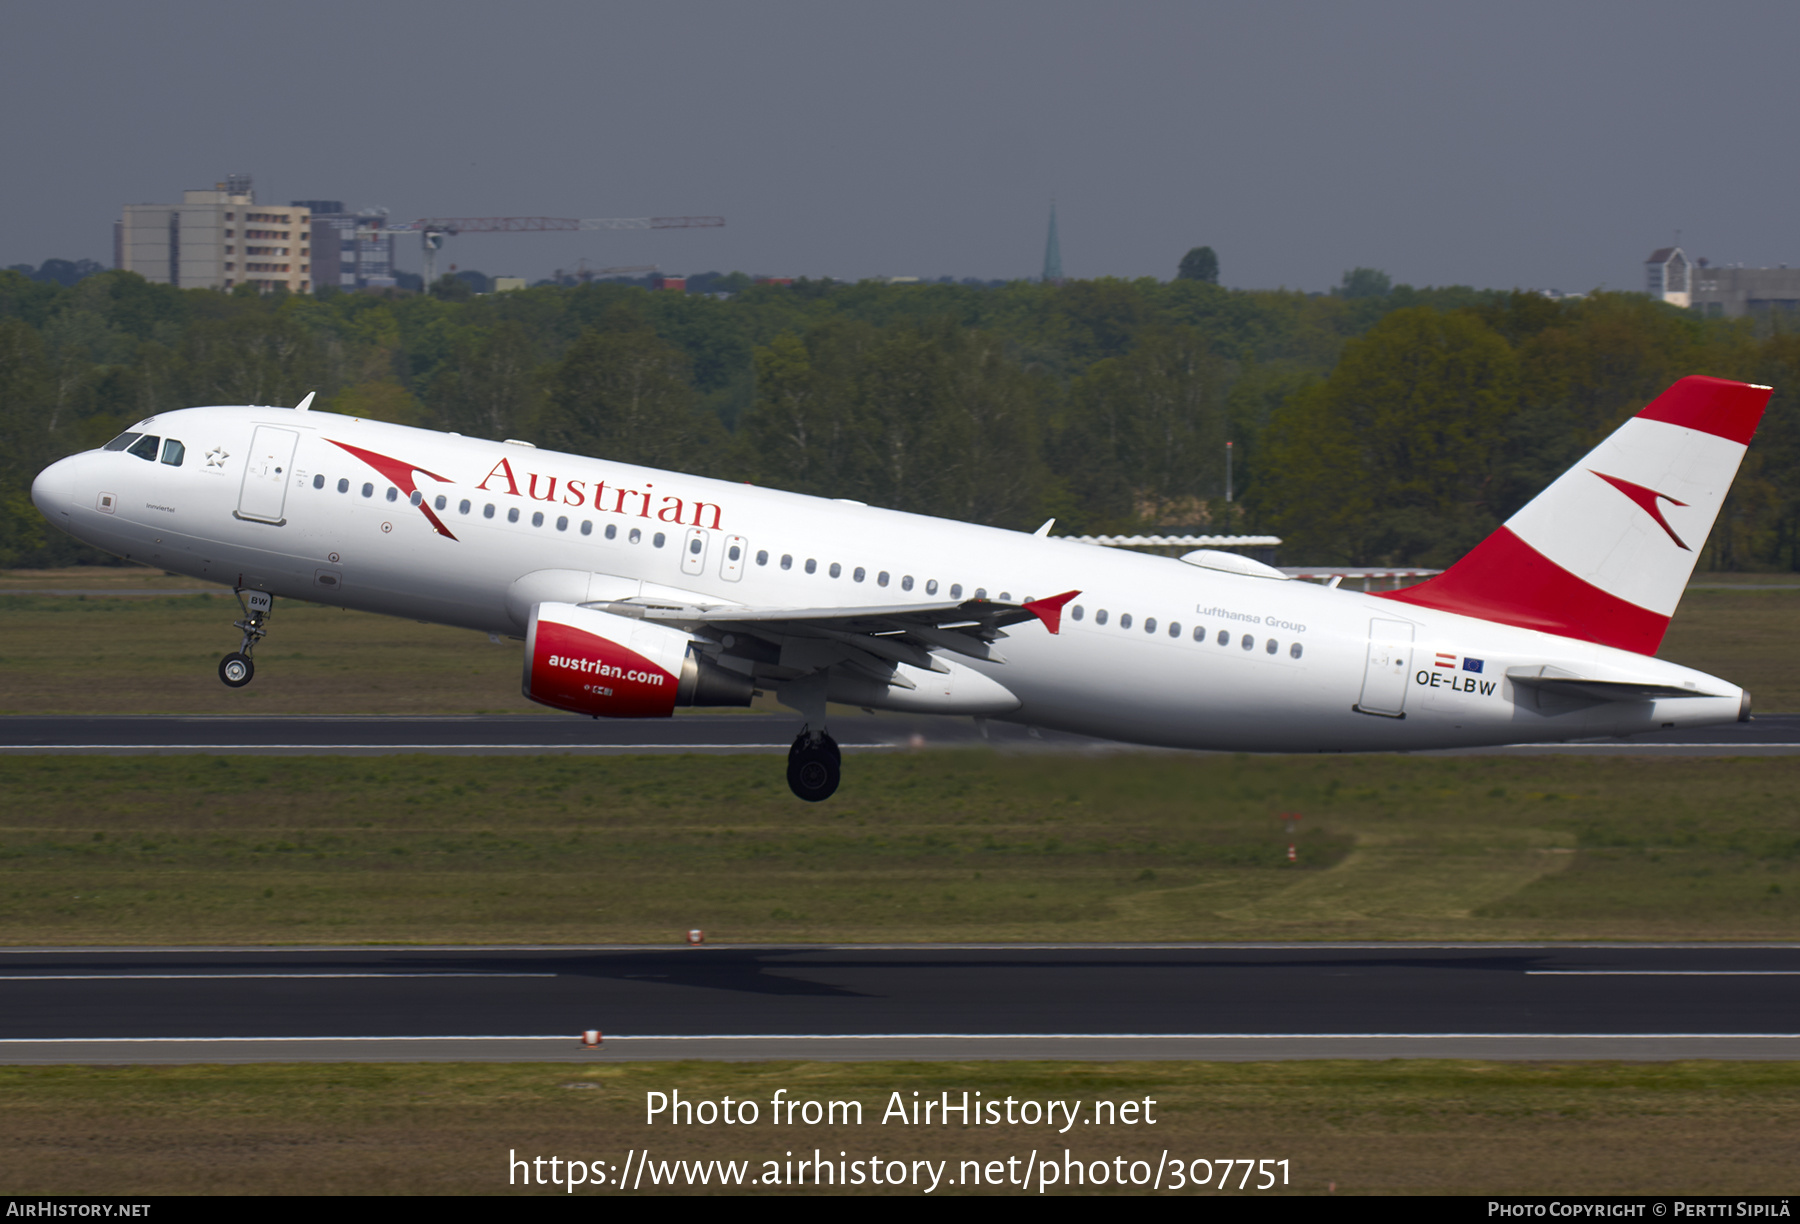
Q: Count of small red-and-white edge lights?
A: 2